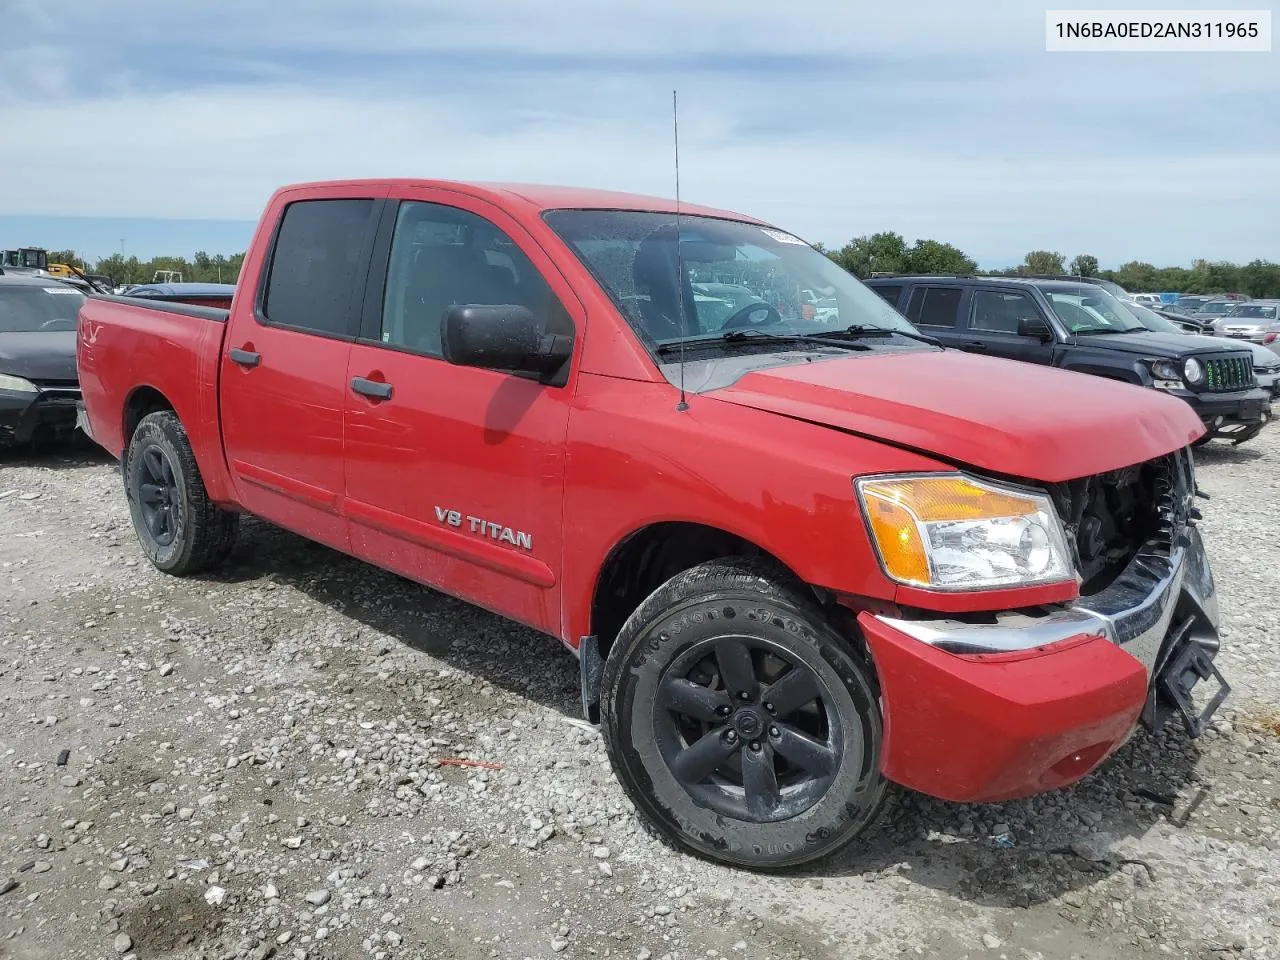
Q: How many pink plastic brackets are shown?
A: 0